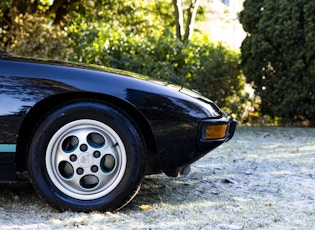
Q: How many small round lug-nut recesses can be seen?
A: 5